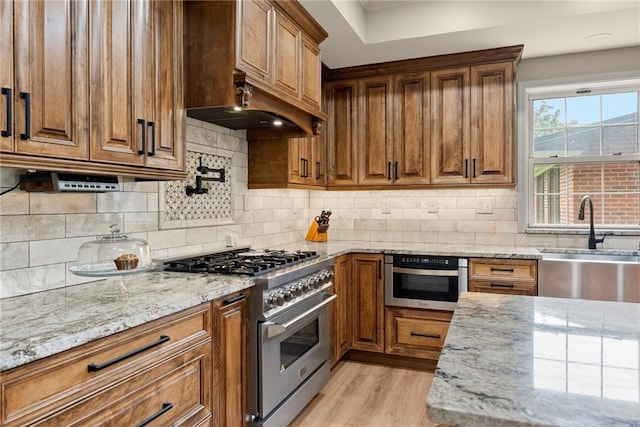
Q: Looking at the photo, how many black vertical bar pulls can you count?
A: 12